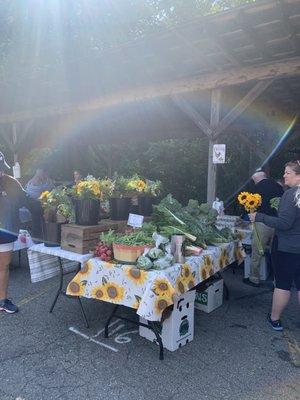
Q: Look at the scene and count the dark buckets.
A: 4